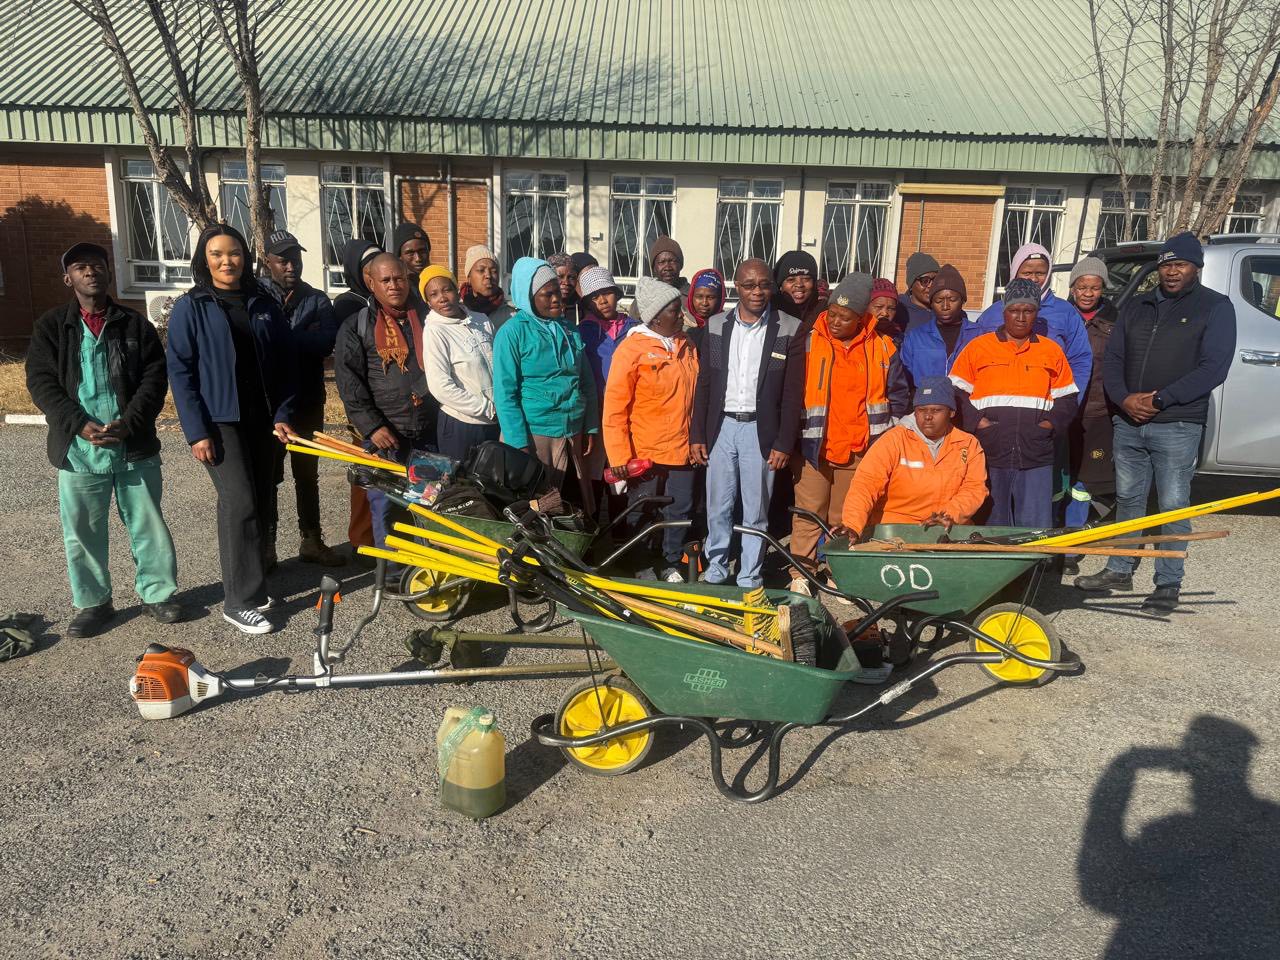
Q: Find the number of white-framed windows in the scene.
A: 10